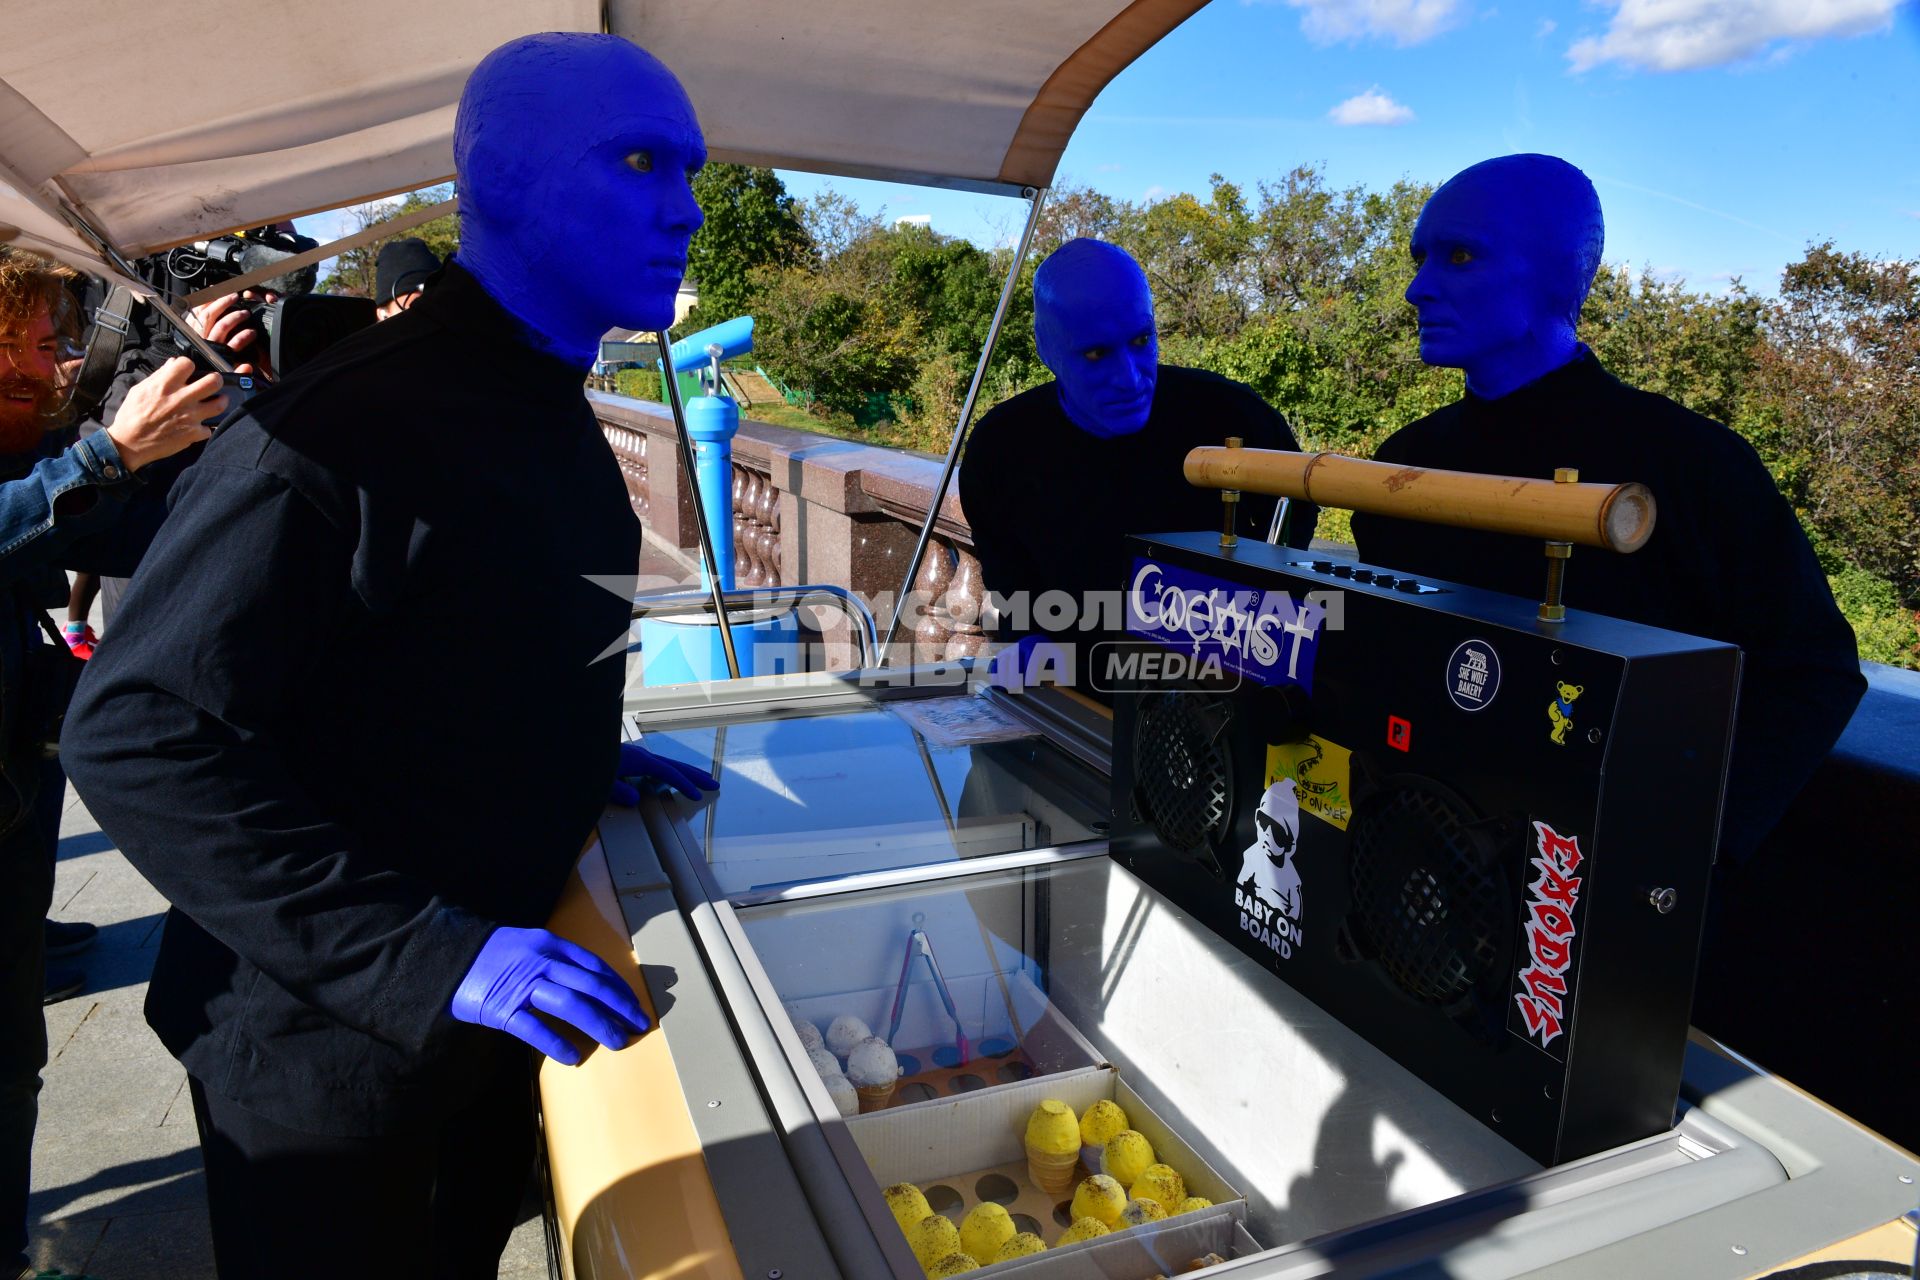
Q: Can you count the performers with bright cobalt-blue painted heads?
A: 3